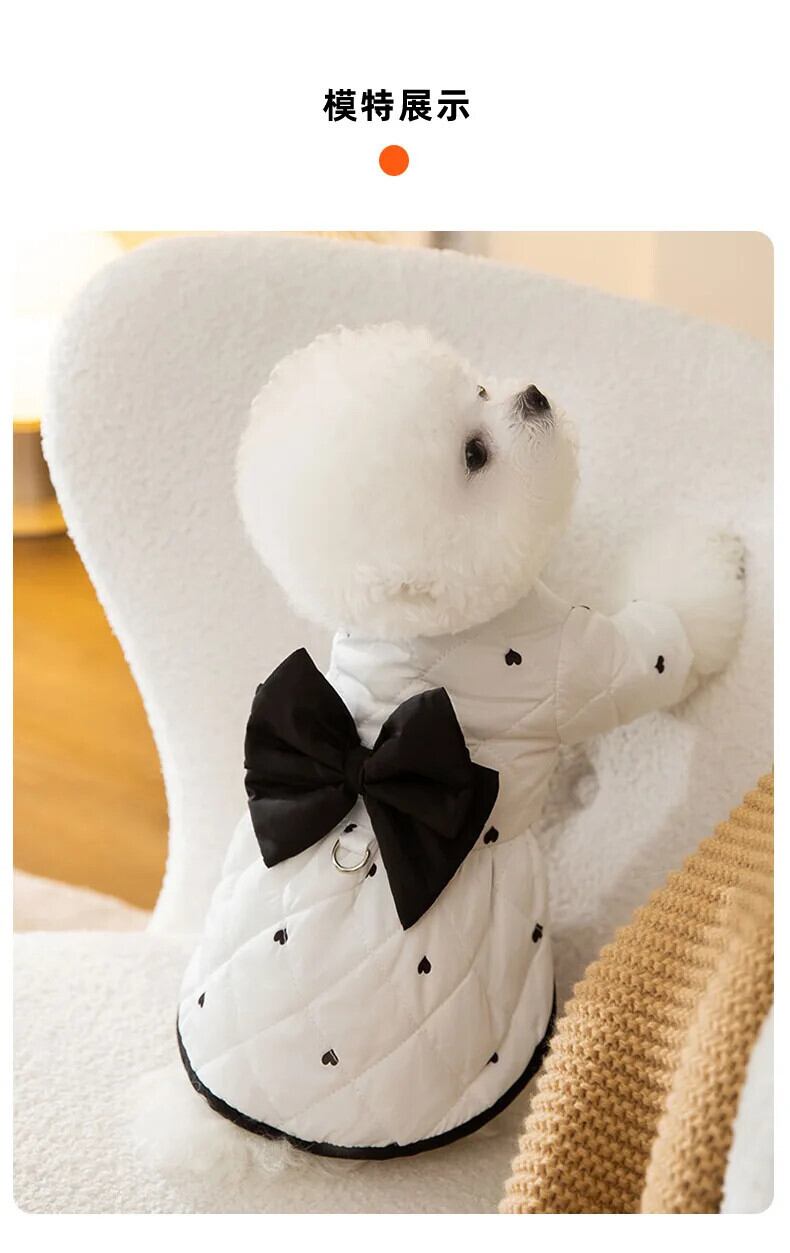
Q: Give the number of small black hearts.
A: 11